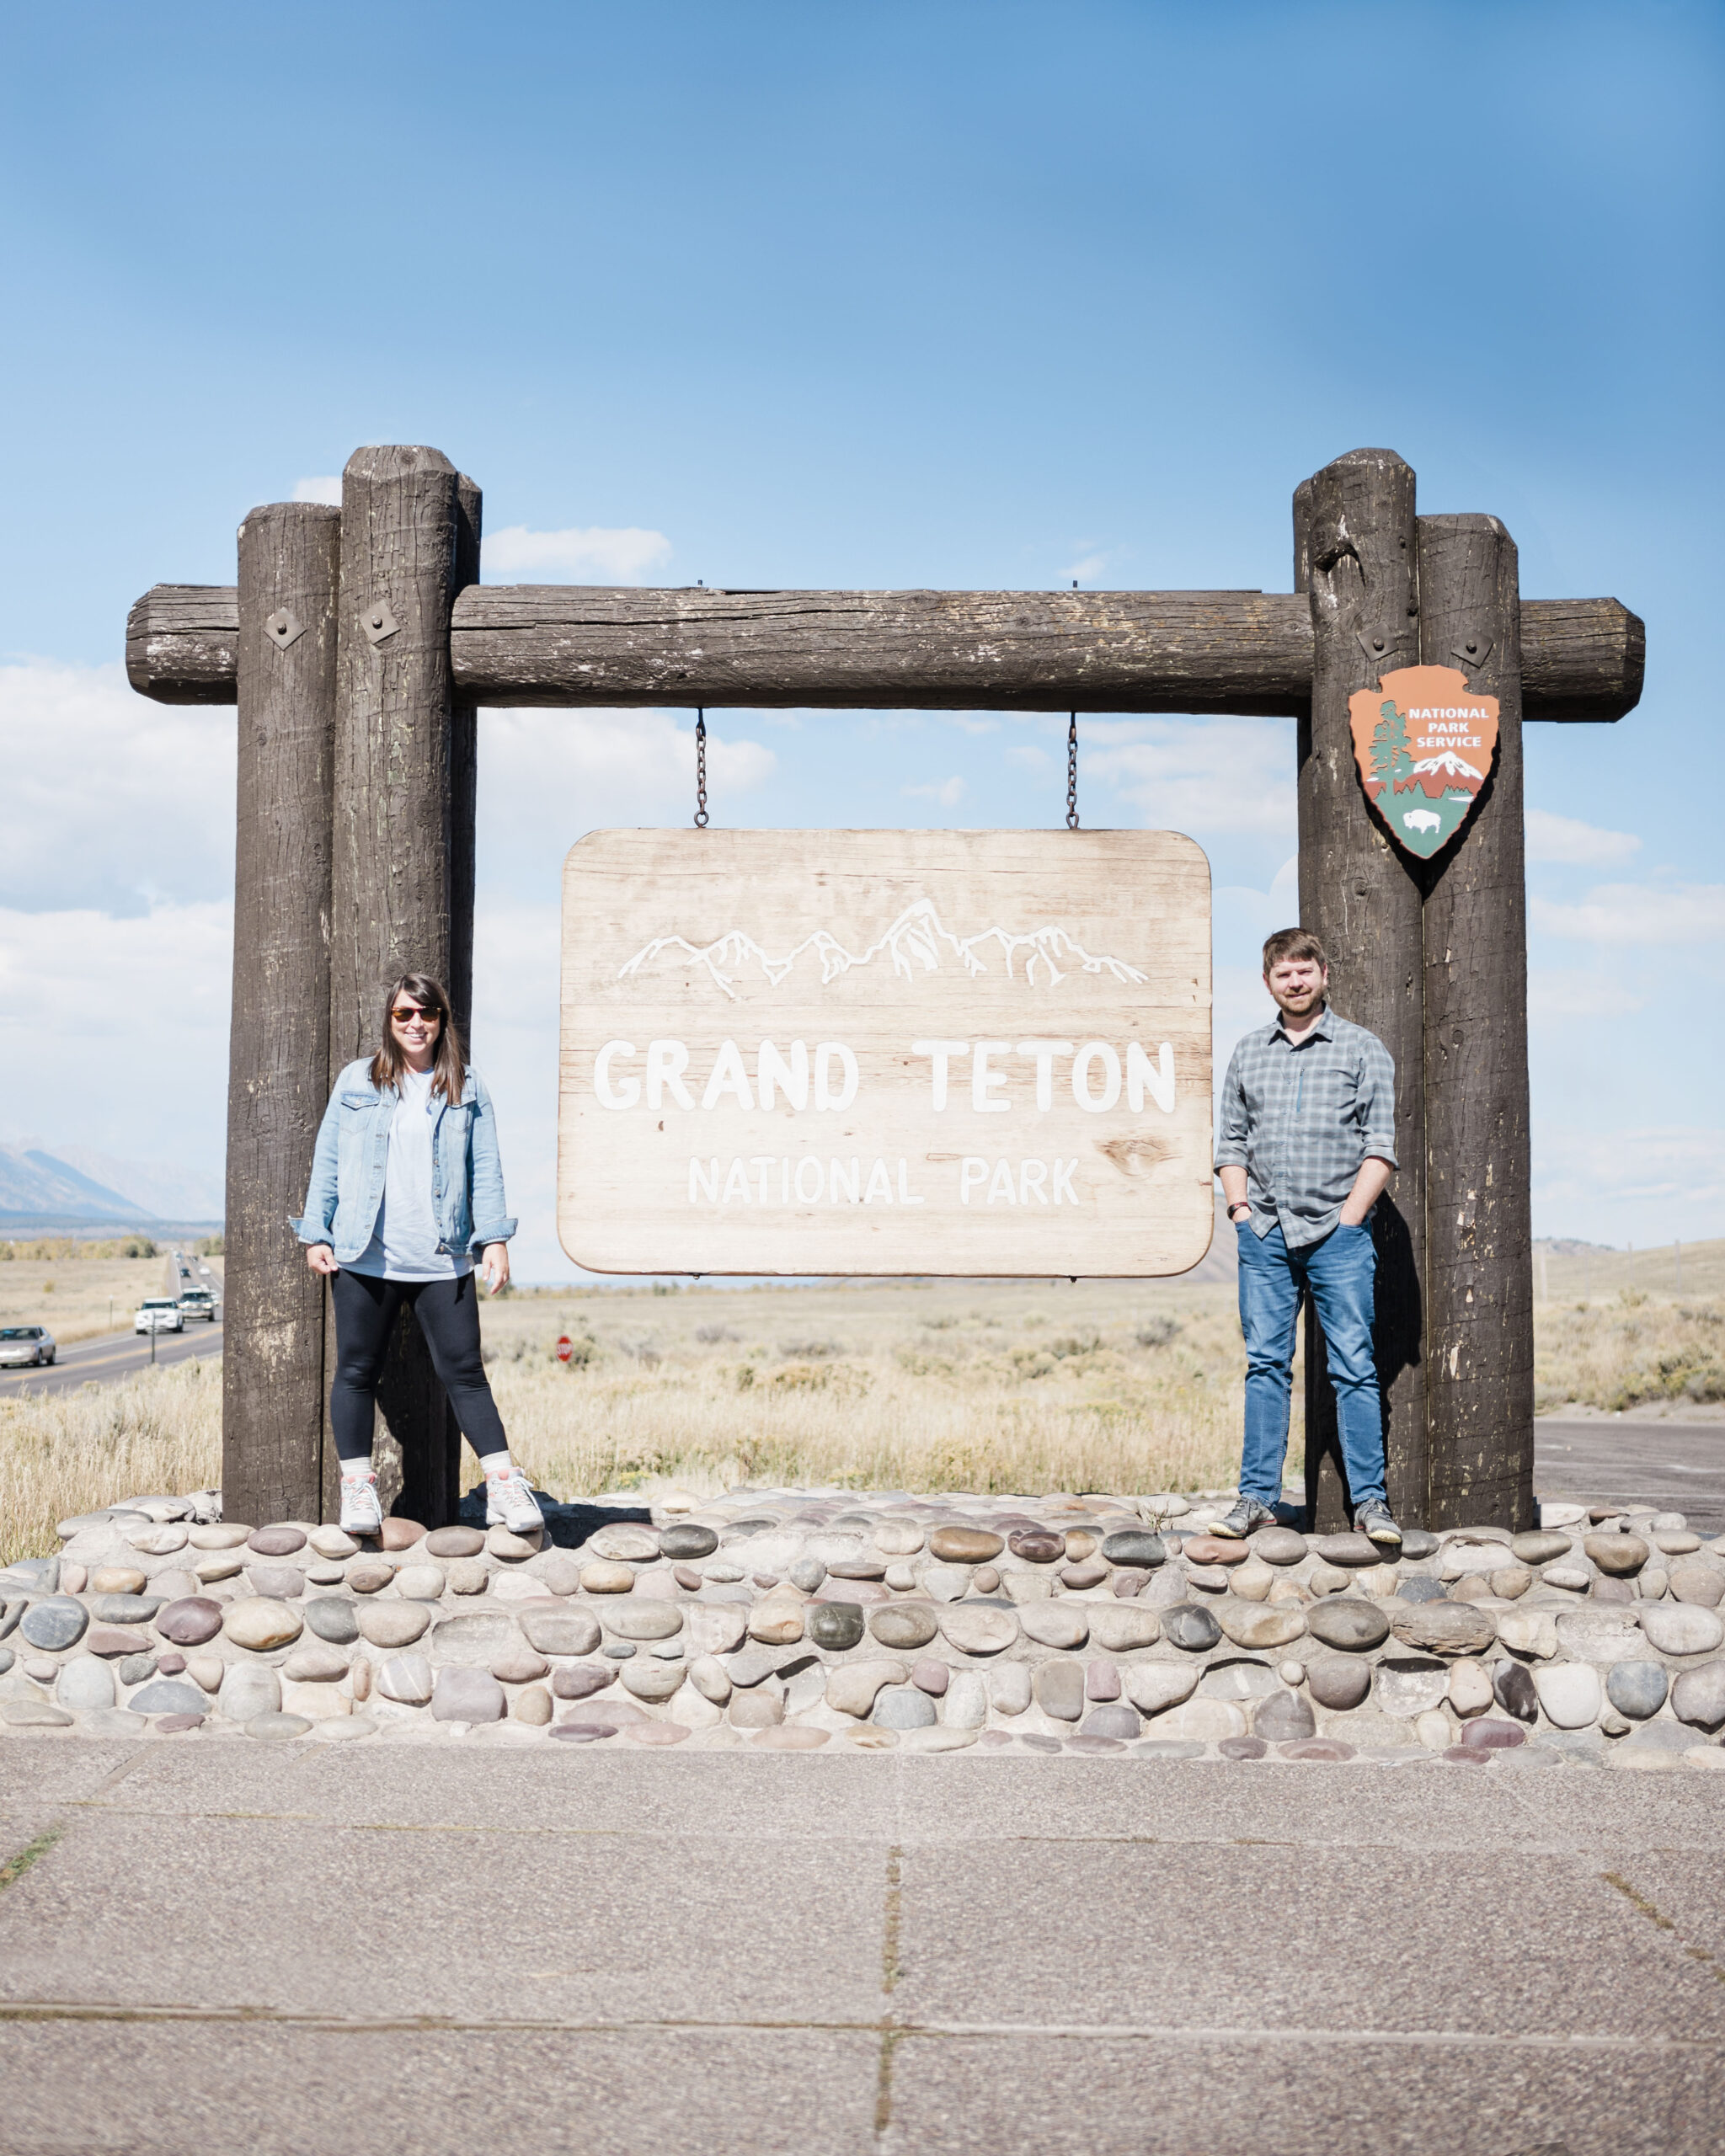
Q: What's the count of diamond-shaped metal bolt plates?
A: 4